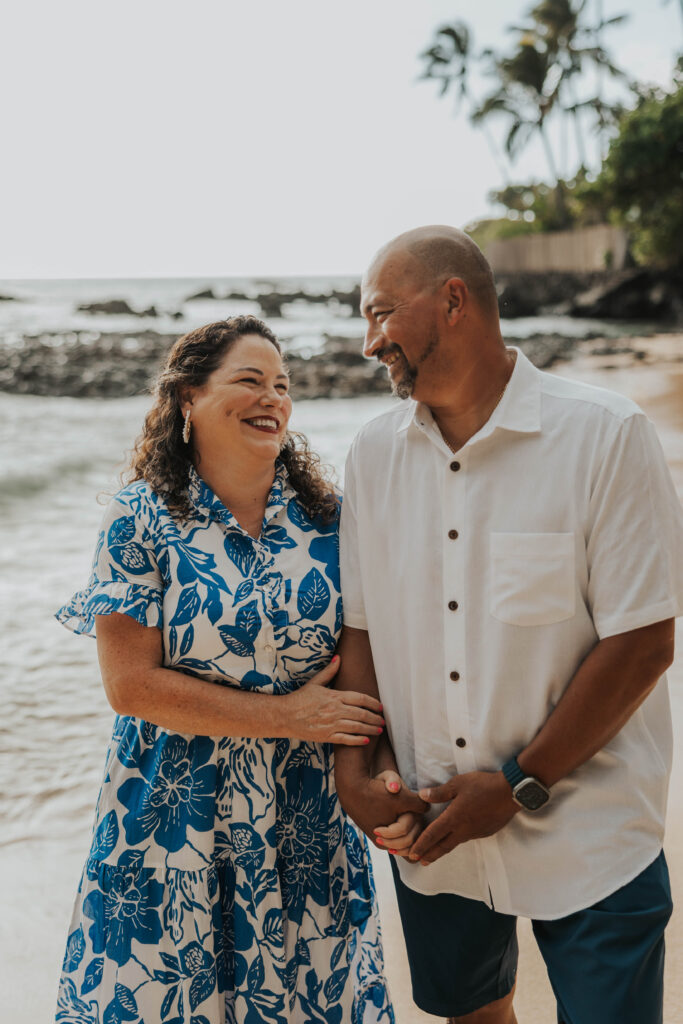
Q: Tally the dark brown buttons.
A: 5